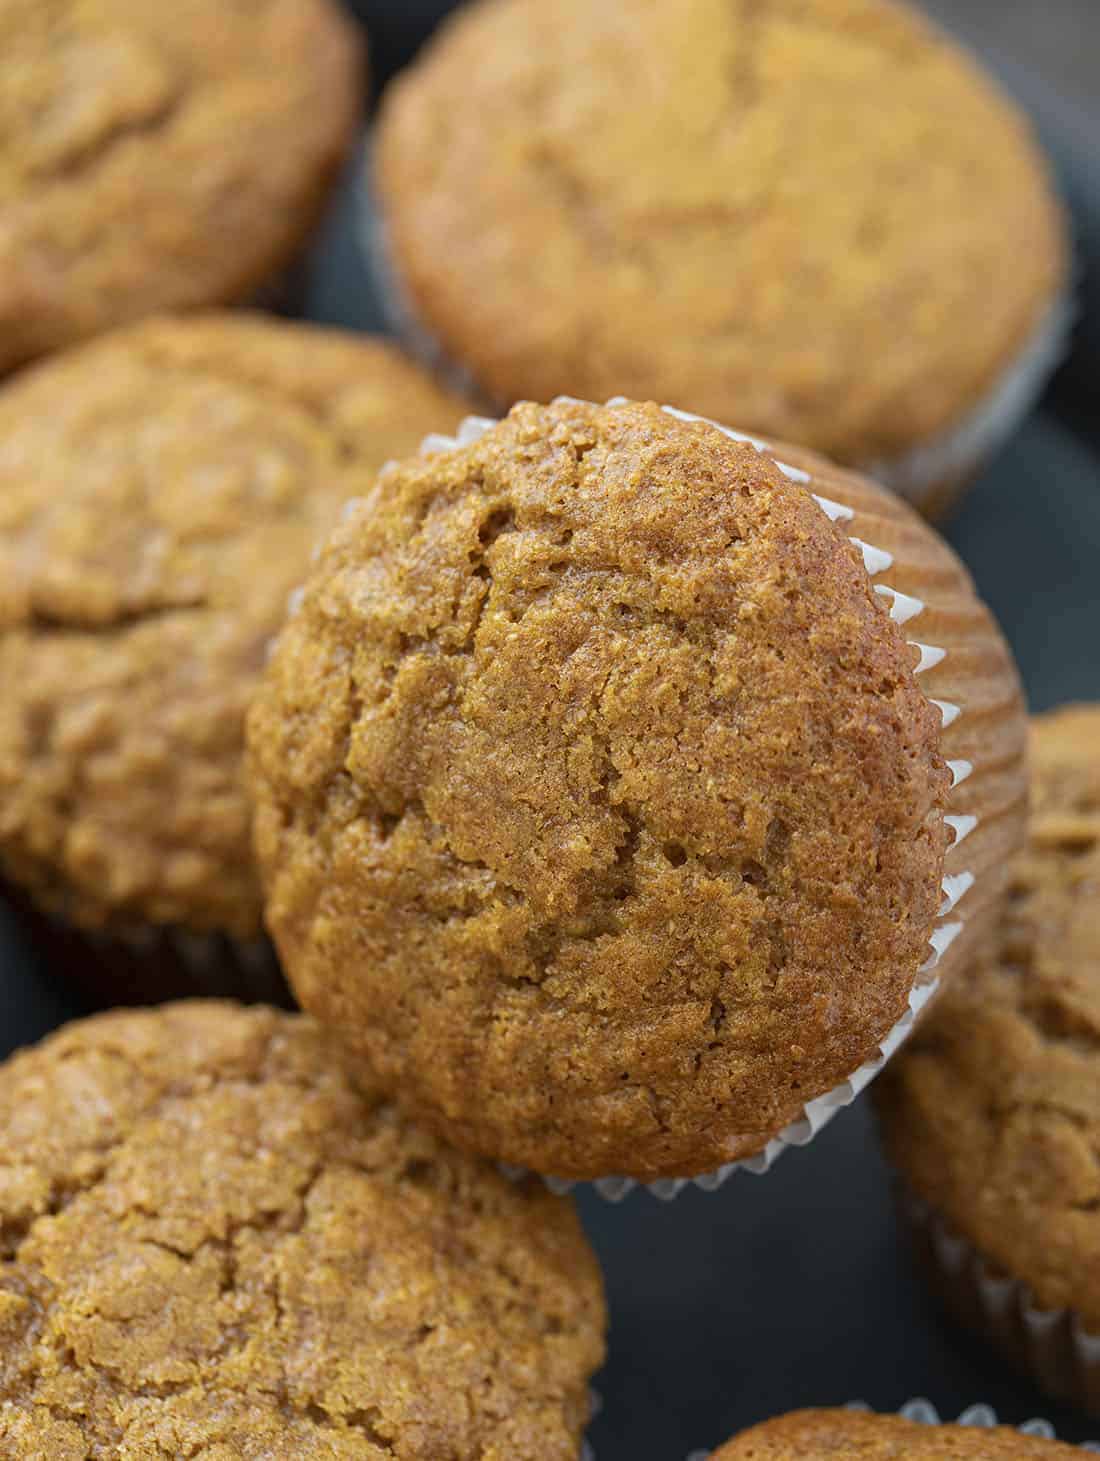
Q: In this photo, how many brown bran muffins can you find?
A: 7